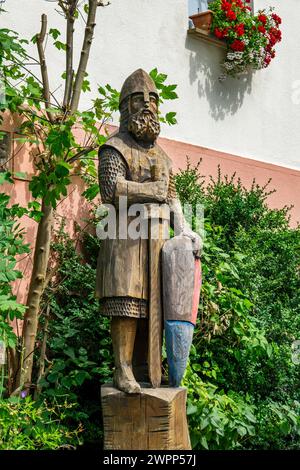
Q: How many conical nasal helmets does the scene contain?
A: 1